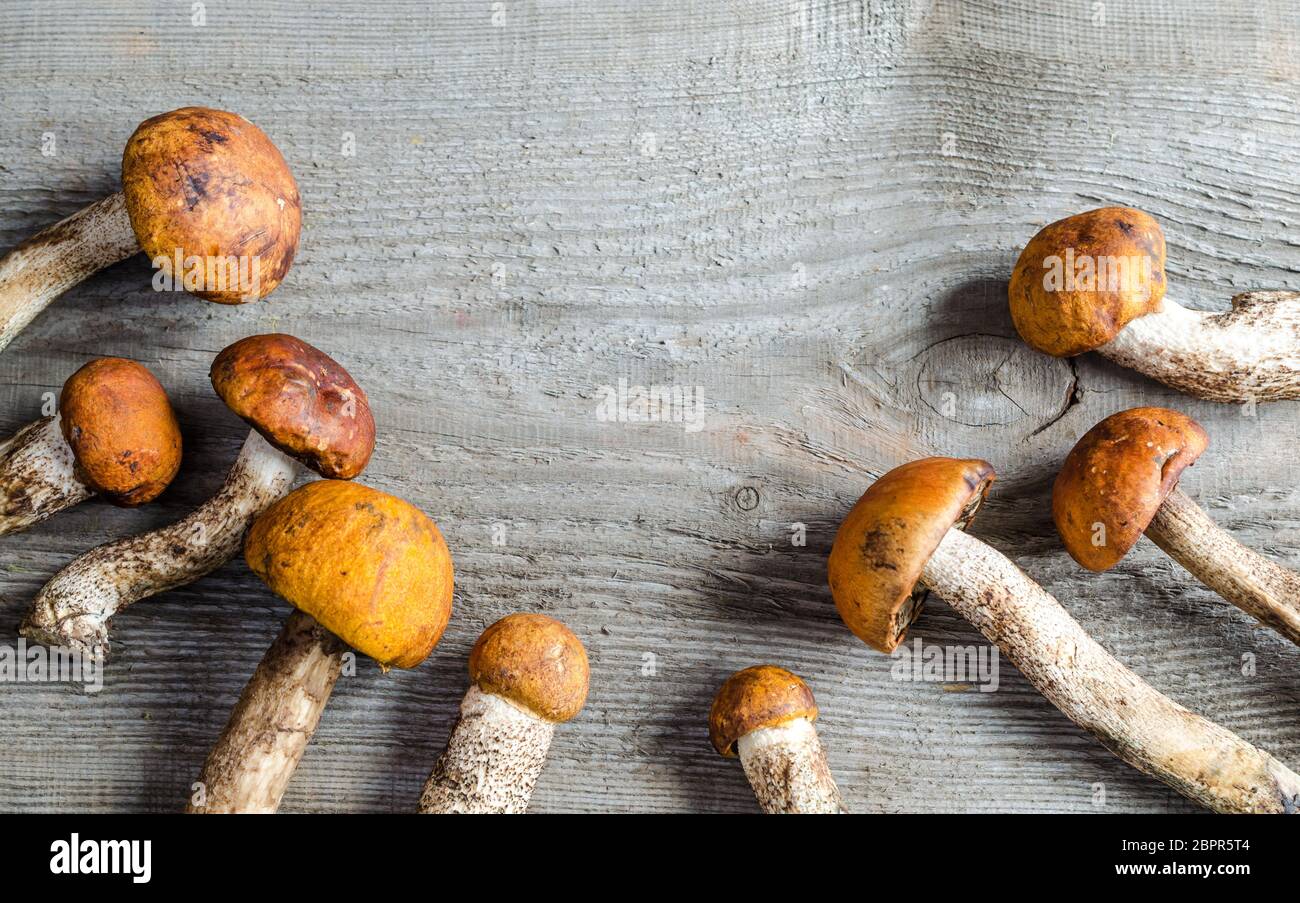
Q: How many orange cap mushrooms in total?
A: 9